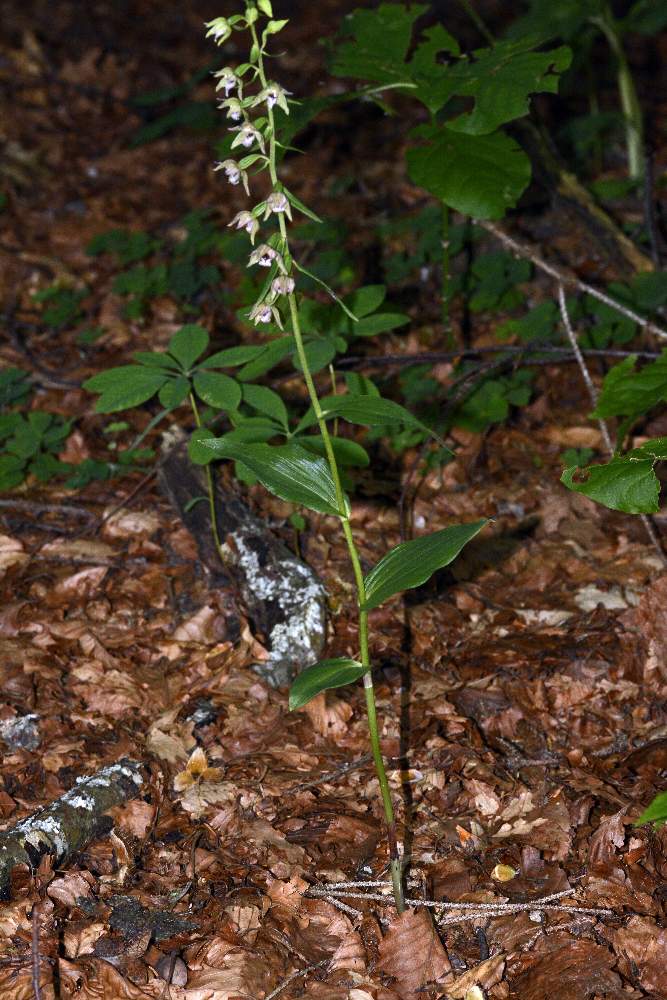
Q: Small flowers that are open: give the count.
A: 11